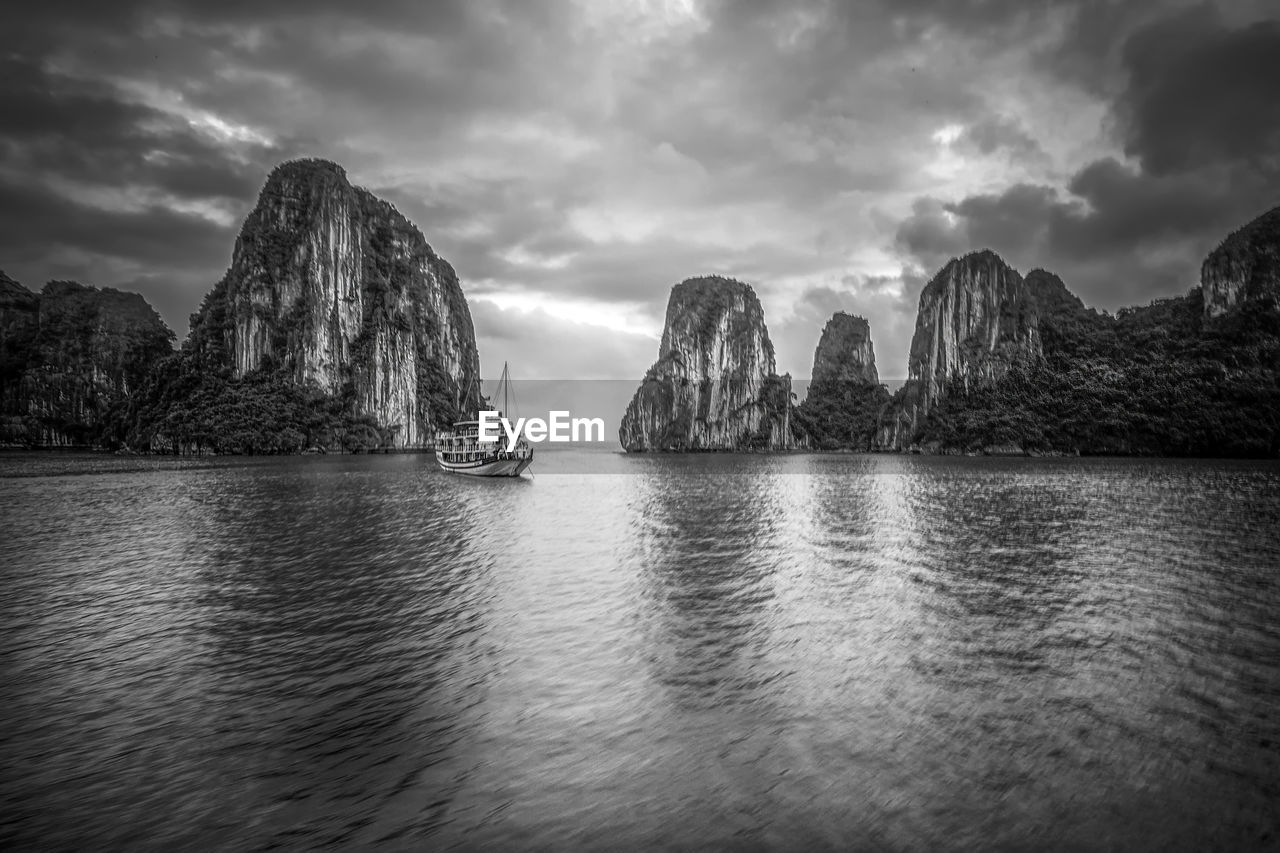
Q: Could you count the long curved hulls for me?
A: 1